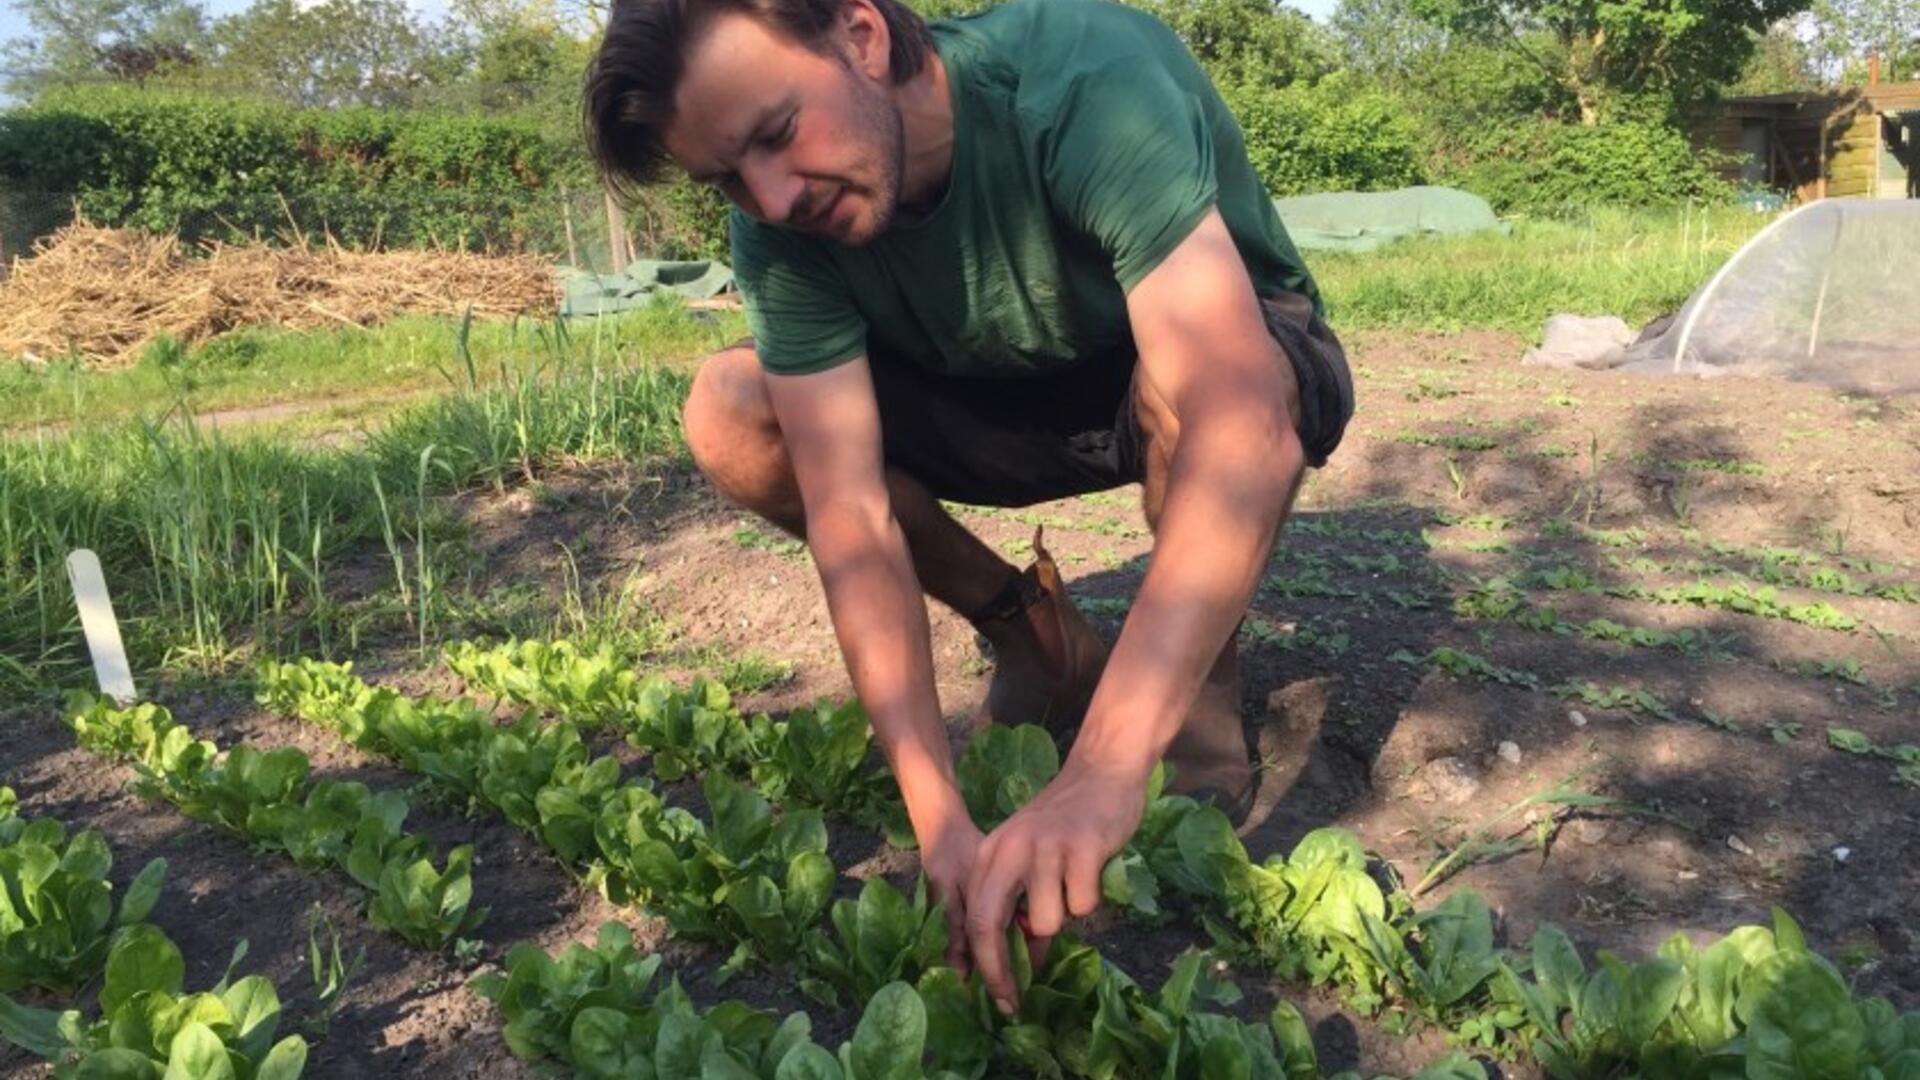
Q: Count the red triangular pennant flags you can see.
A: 0